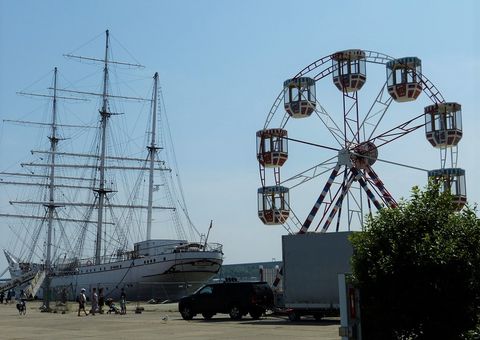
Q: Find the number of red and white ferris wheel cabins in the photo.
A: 7